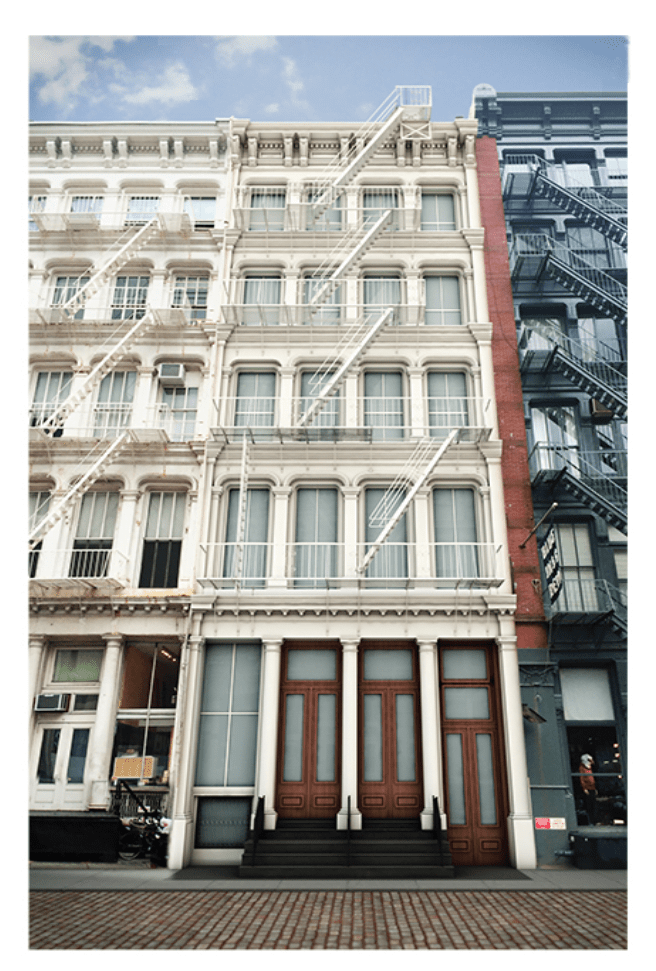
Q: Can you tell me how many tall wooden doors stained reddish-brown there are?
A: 3